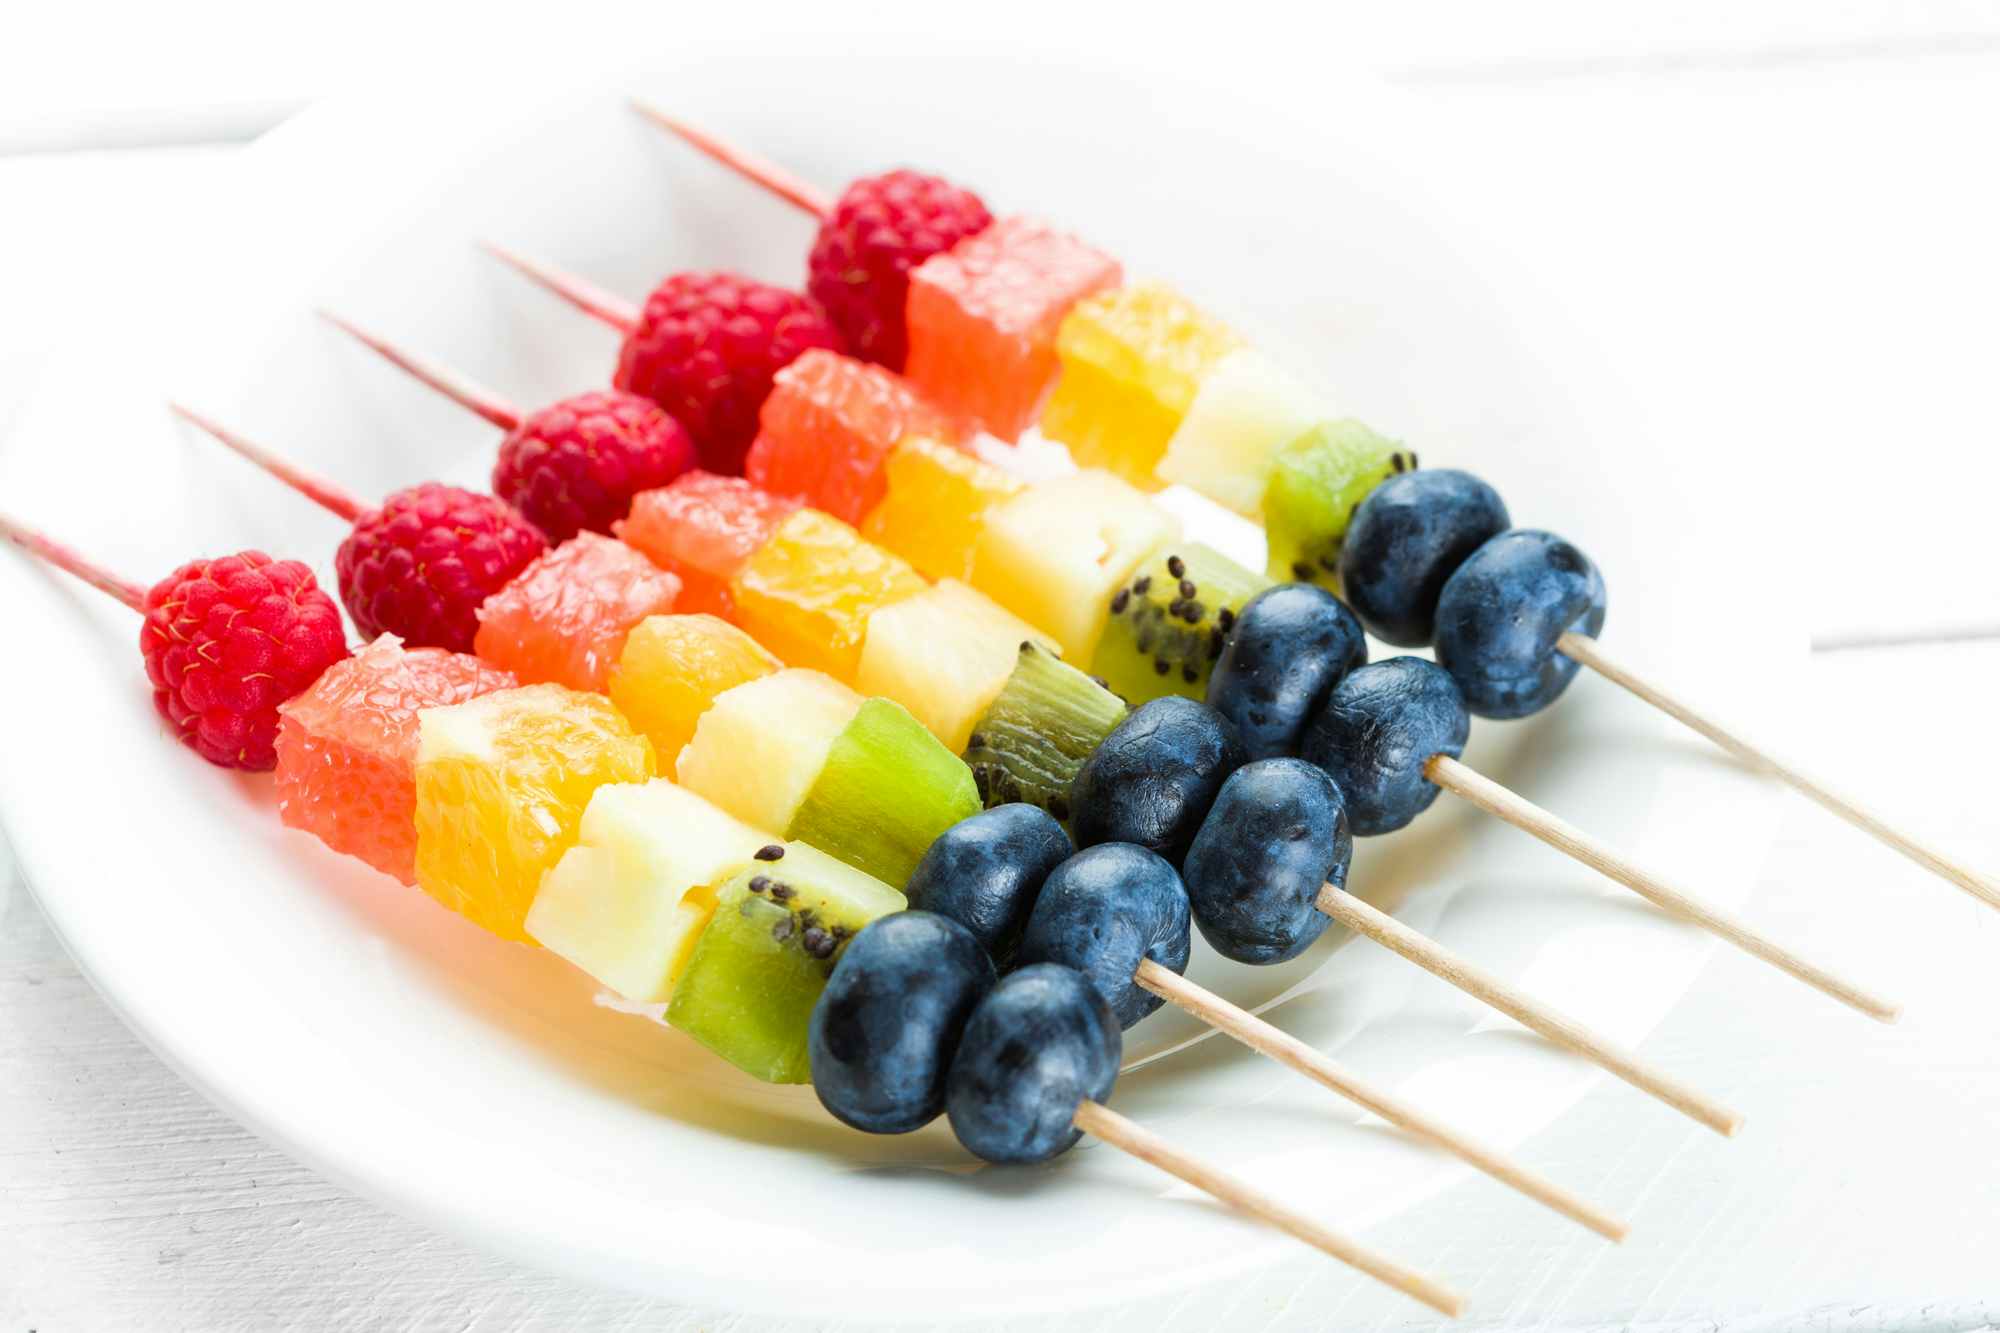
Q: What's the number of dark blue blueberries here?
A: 10